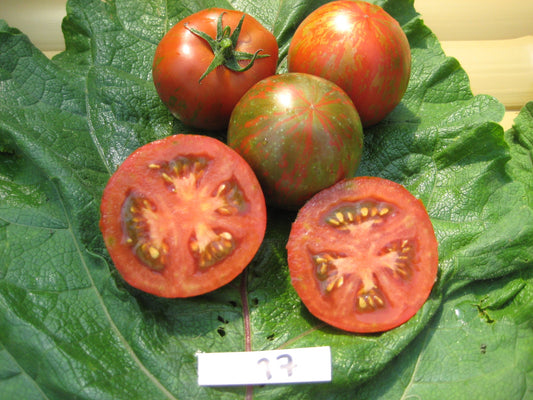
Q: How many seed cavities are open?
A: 8